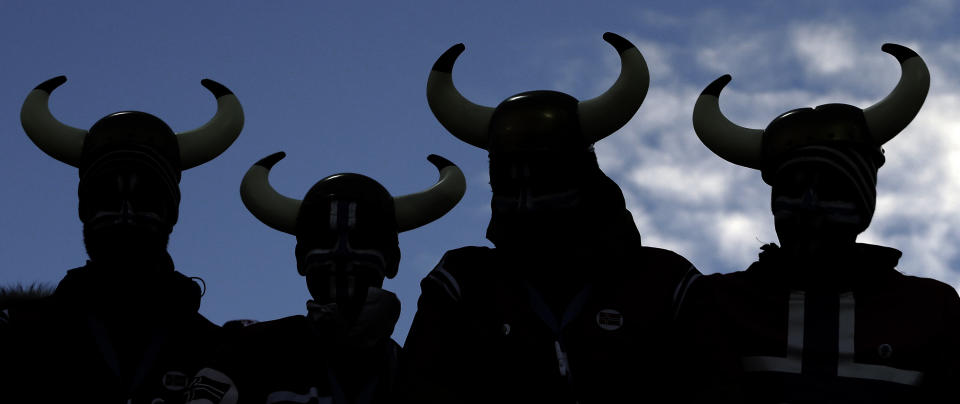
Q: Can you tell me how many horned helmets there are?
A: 4